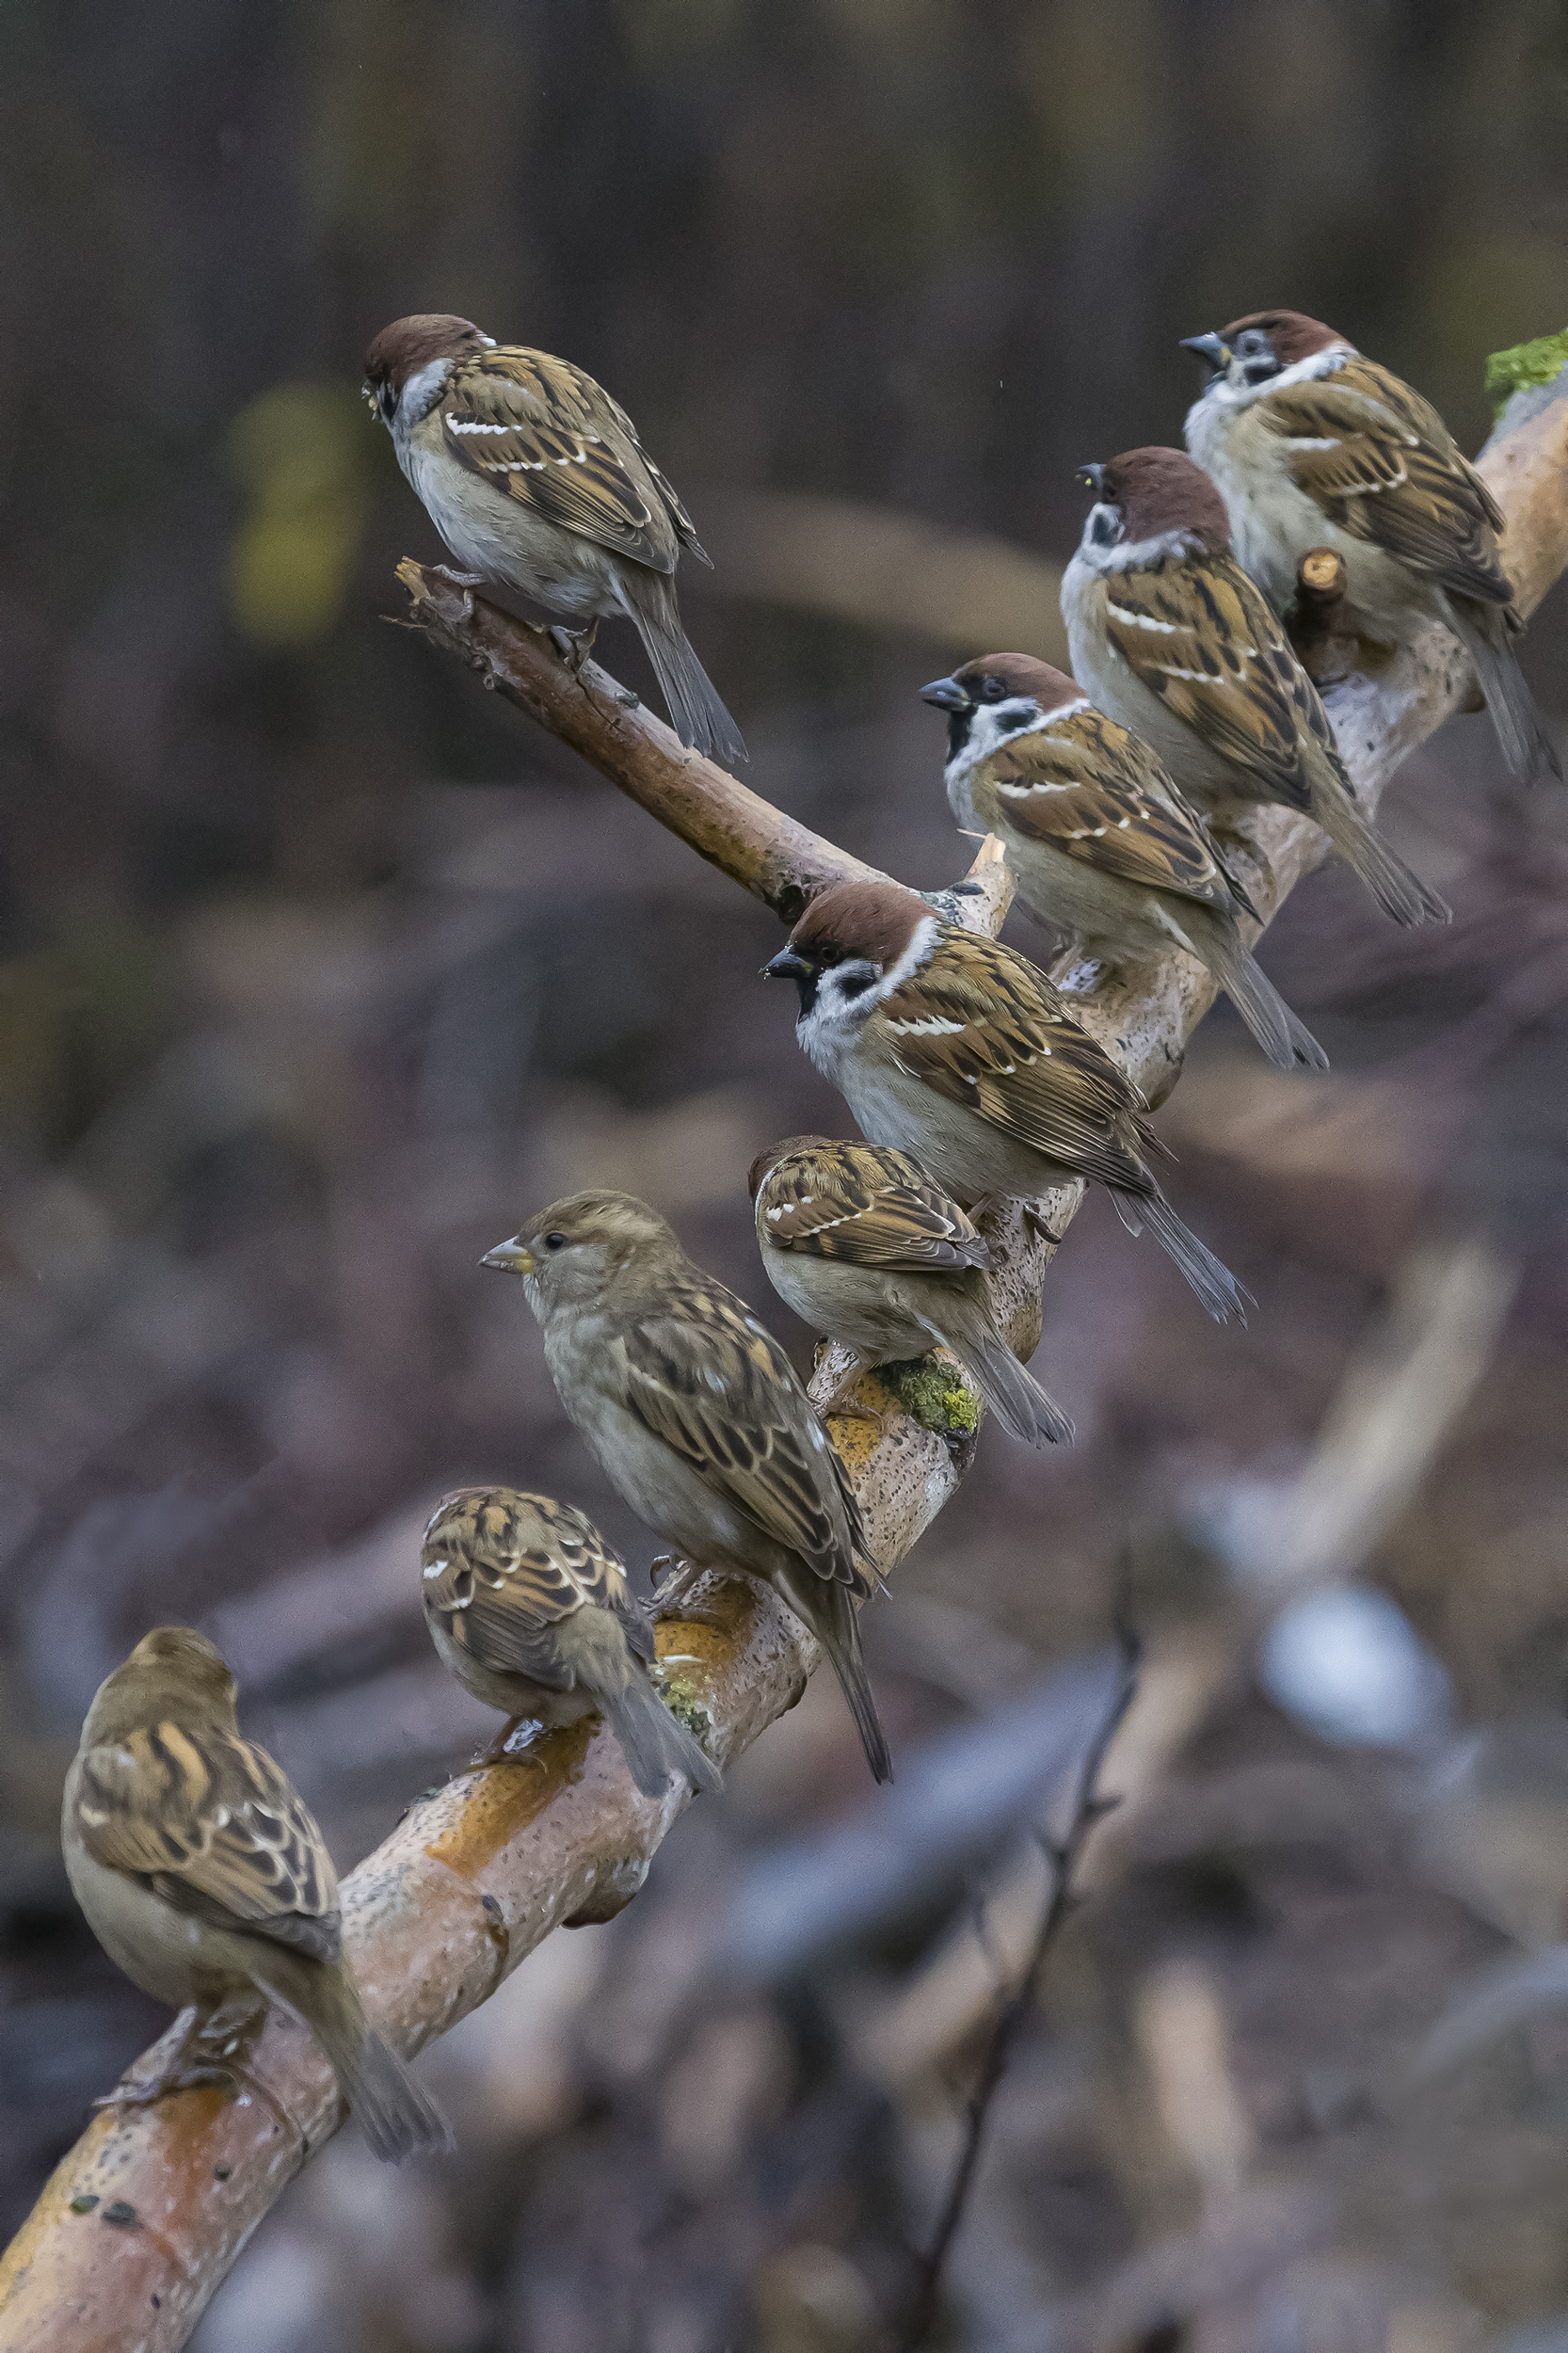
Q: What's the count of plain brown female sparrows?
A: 2